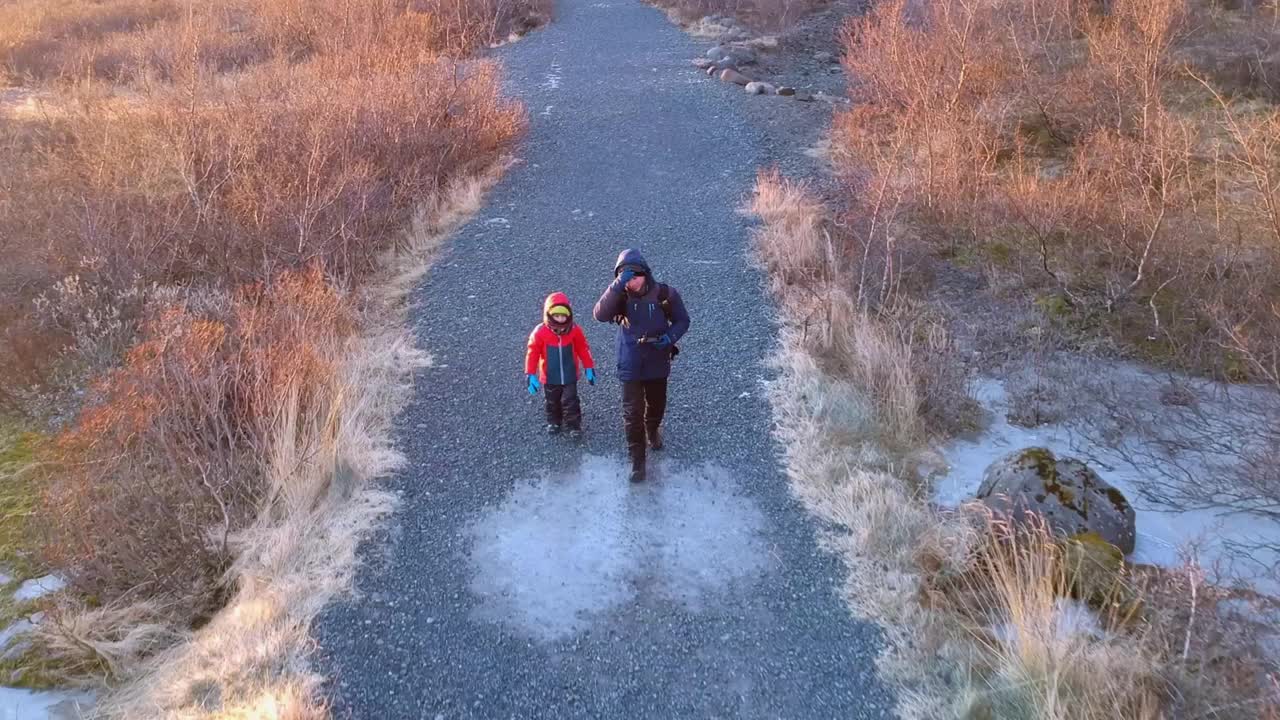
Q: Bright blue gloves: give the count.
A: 2